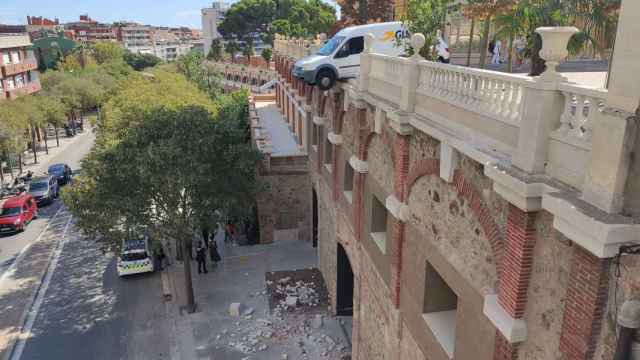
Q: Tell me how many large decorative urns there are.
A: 1